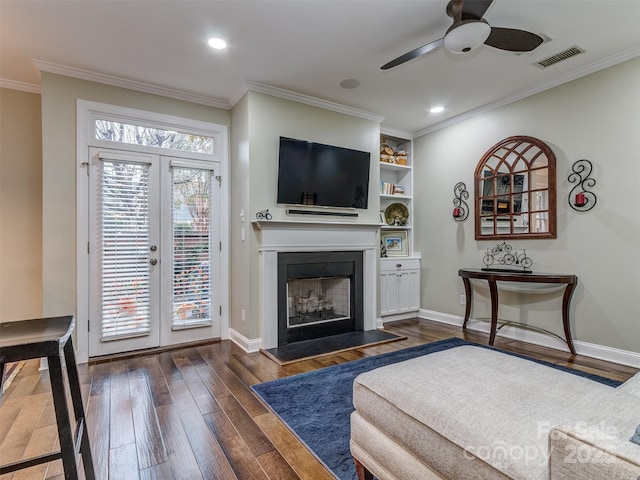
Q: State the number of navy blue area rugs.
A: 1